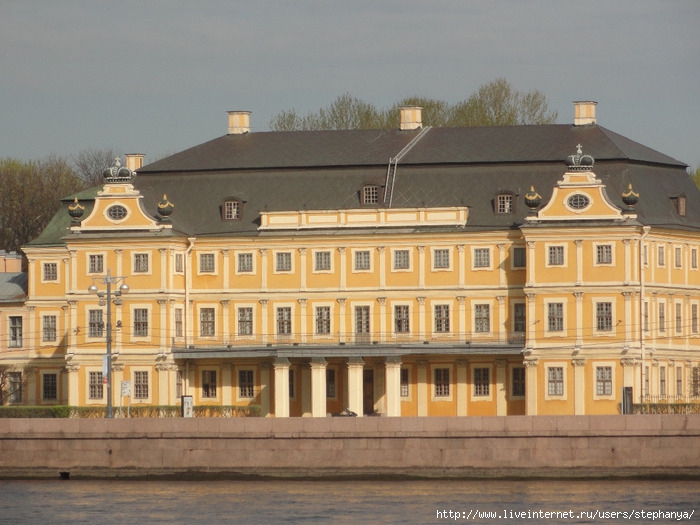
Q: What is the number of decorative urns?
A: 4